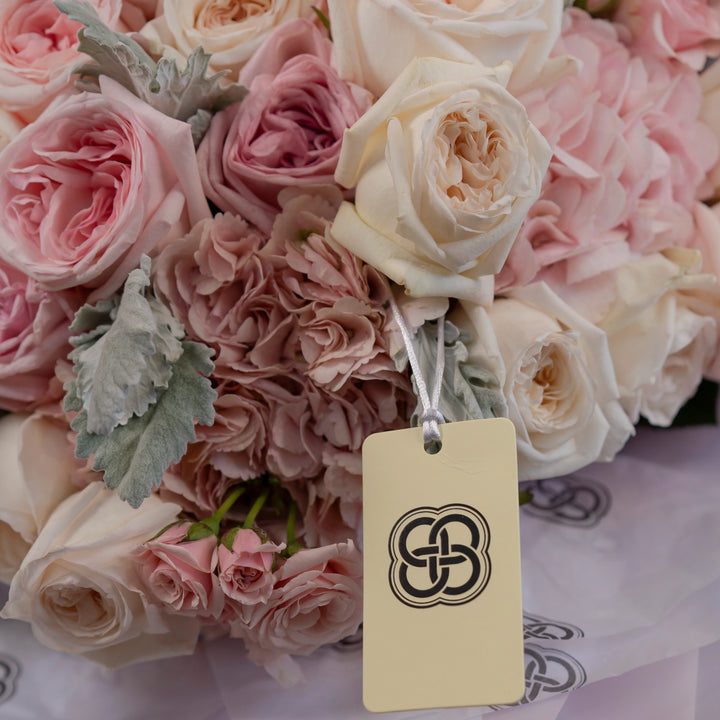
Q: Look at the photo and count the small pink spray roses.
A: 3